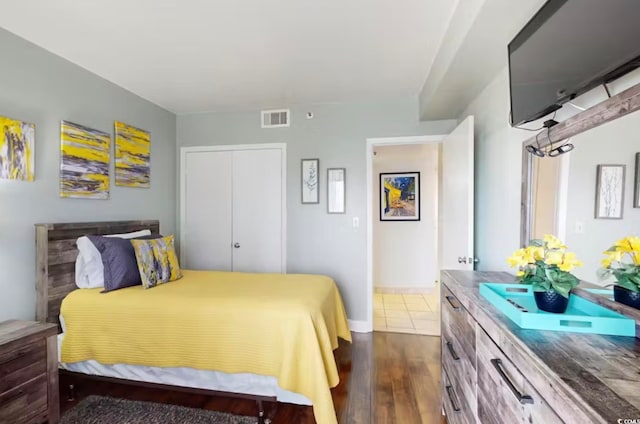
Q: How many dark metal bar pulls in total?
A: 4